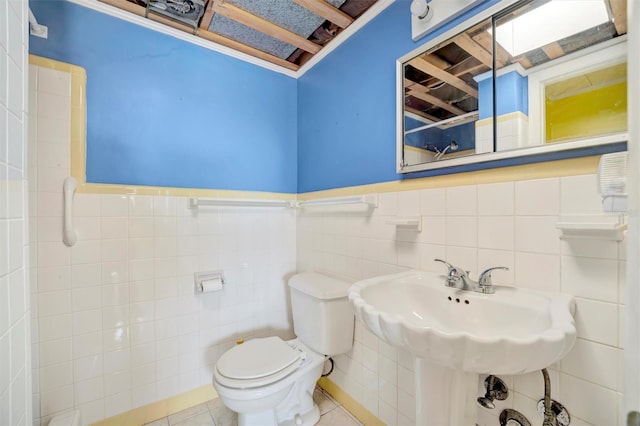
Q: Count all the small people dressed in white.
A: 0